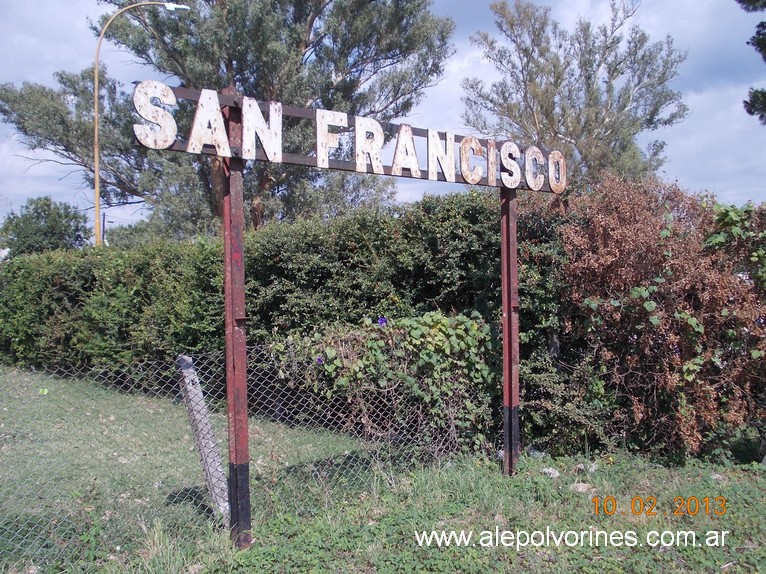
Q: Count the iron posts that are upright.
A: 2